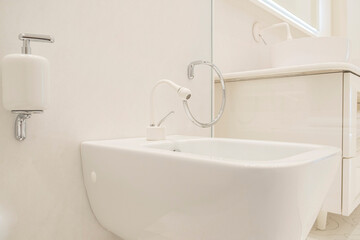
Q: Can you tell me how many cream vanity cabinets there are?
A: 1